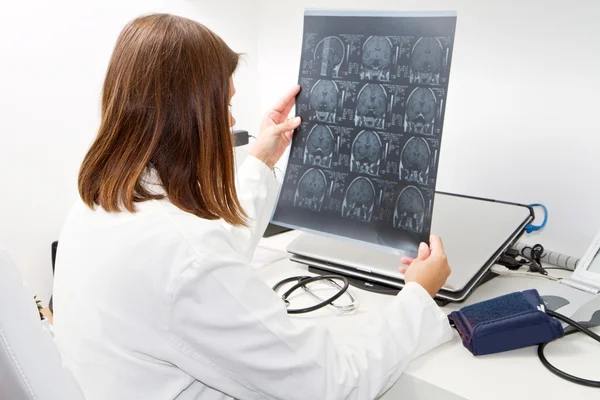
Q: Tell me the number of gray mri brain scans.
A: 12